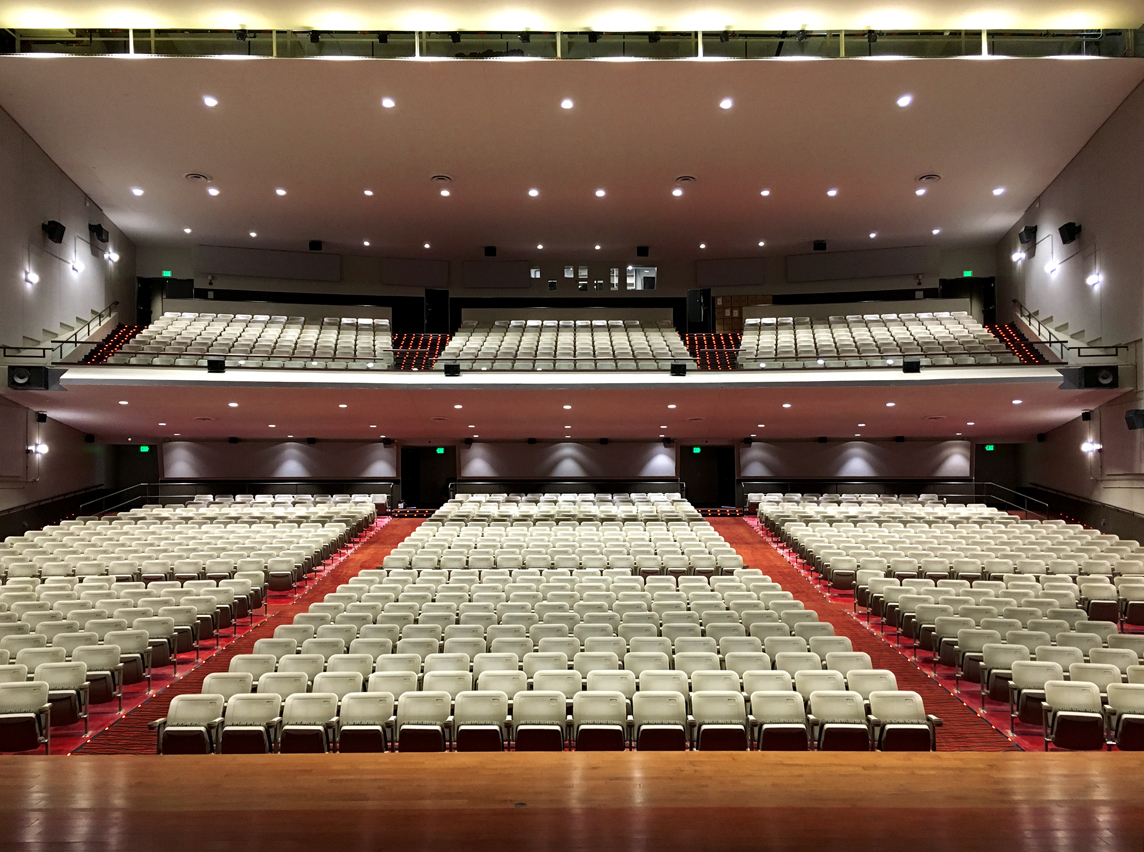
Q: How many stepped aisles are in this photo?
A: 4